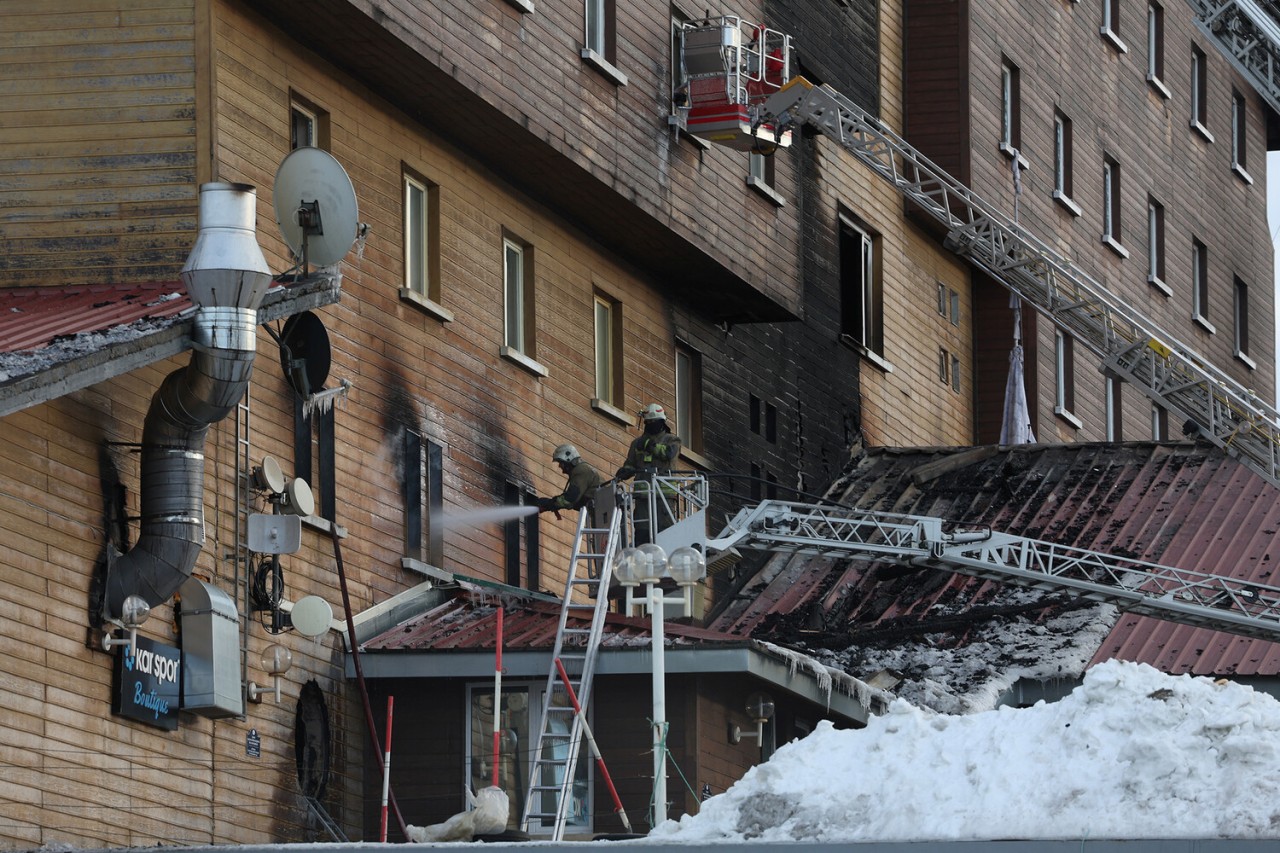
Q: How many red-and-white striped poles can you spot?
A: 3